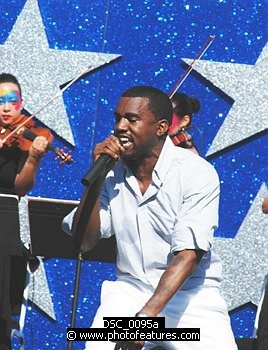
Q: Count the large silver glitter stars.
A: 4